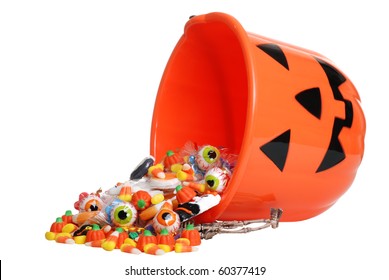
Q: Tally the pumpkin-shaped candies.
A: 10